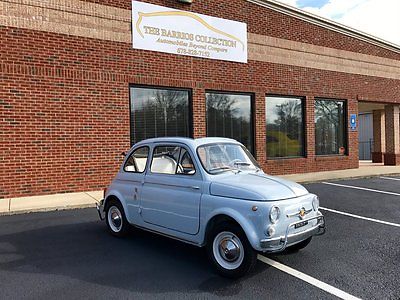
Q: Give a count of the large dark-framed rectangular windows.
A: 4